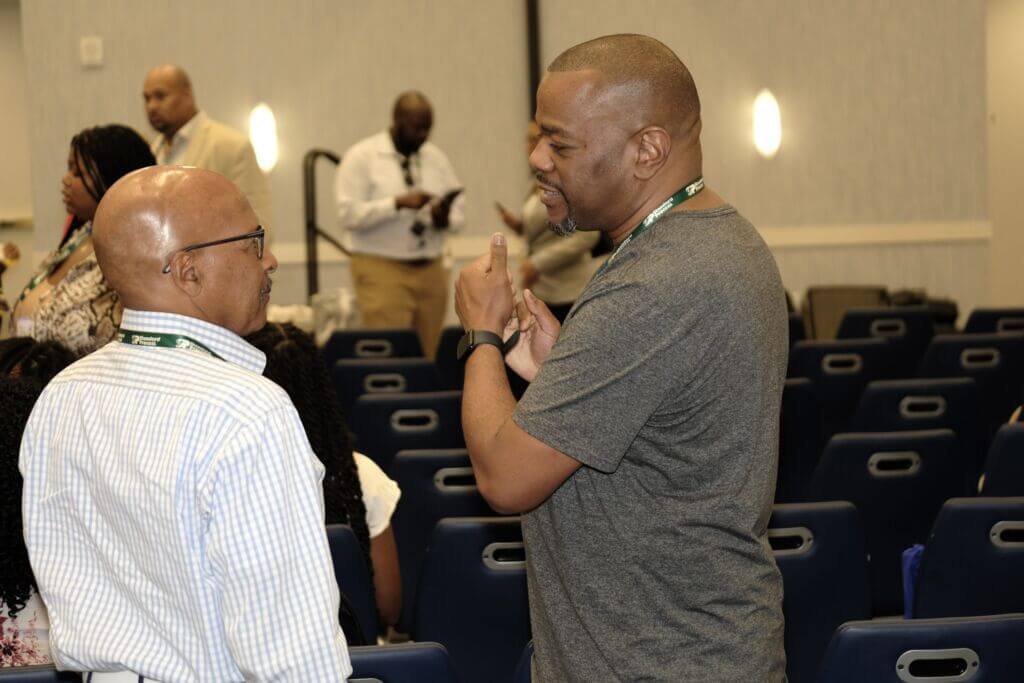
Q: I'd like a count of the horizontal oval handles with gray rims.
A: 14